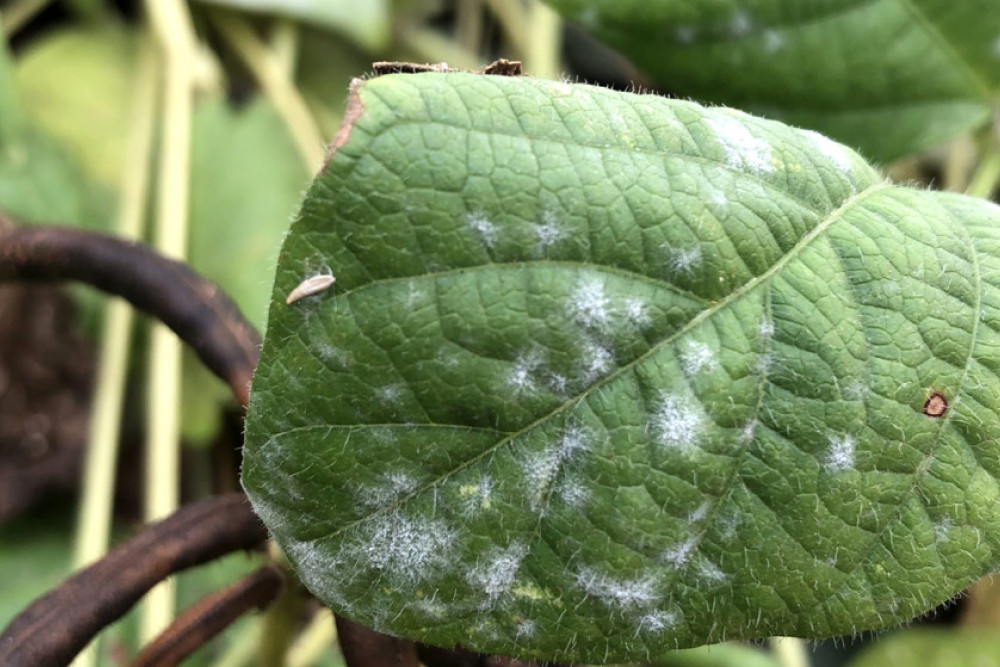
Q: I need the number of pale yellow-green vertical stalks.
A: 2